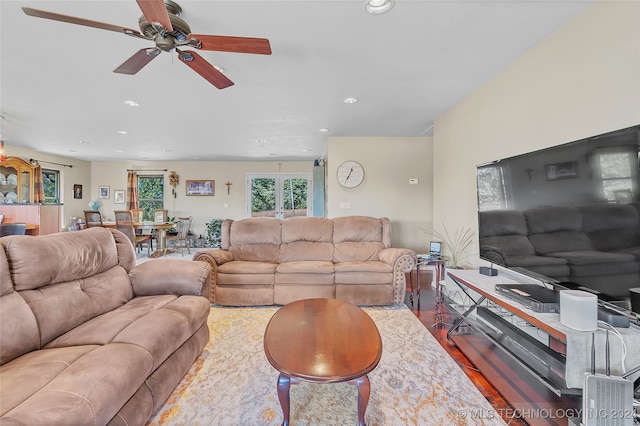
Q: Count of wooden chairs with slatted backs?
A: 1